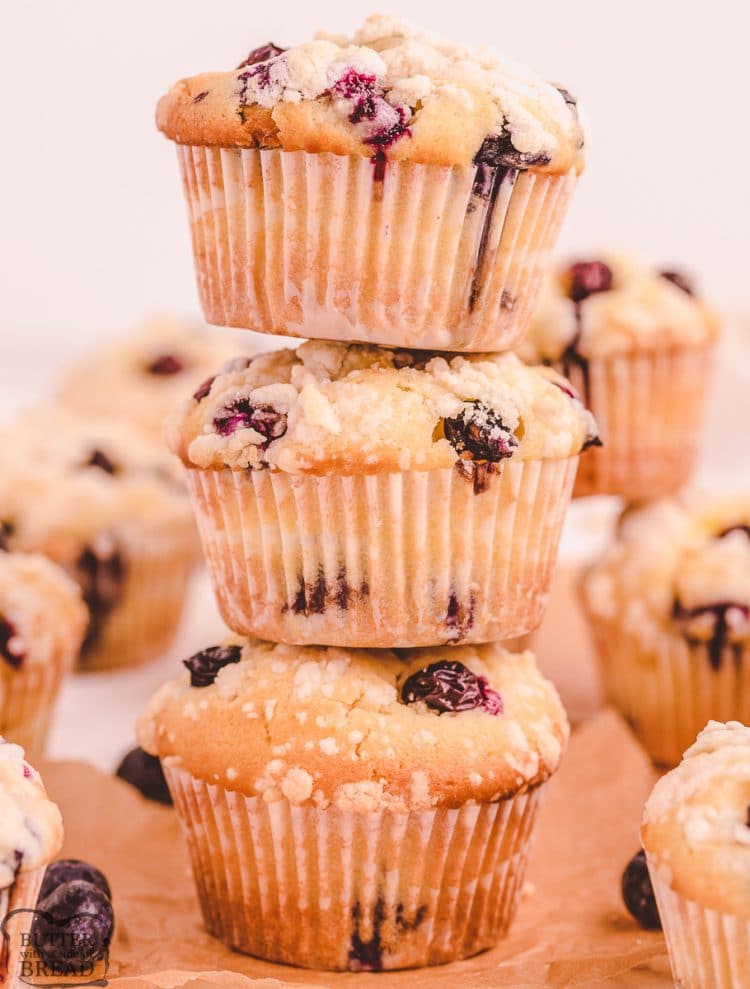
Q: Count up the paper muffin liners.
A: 9